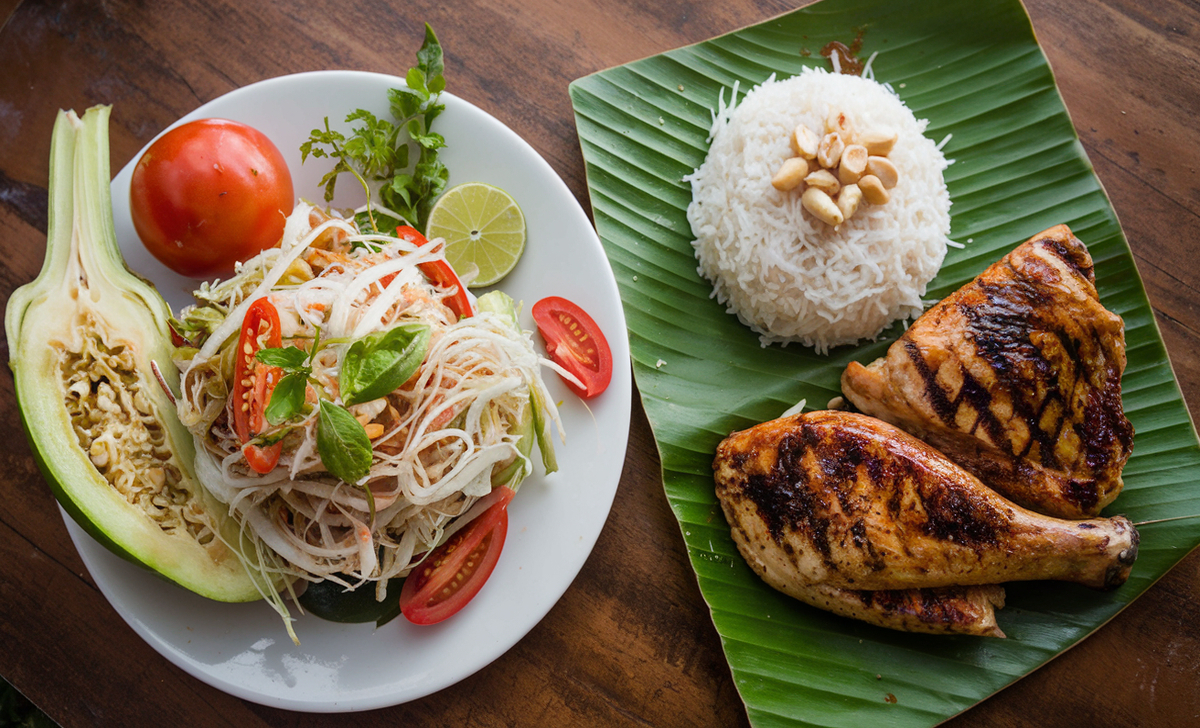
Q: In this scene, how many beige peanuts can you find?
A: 11